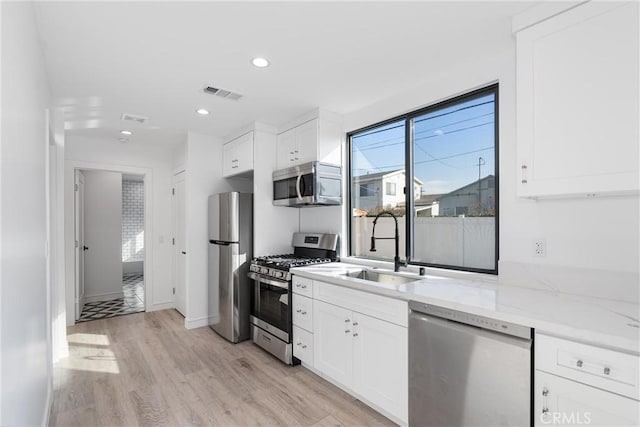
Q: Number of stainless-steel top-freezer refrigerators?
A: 1